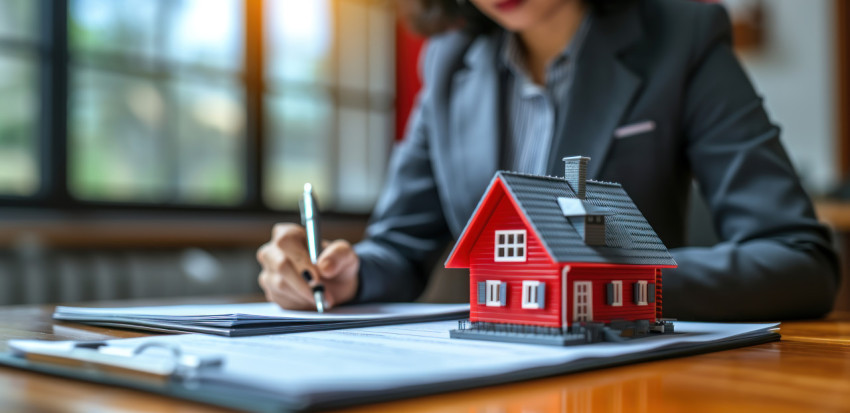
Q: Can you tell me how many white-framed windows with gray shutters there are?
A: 4